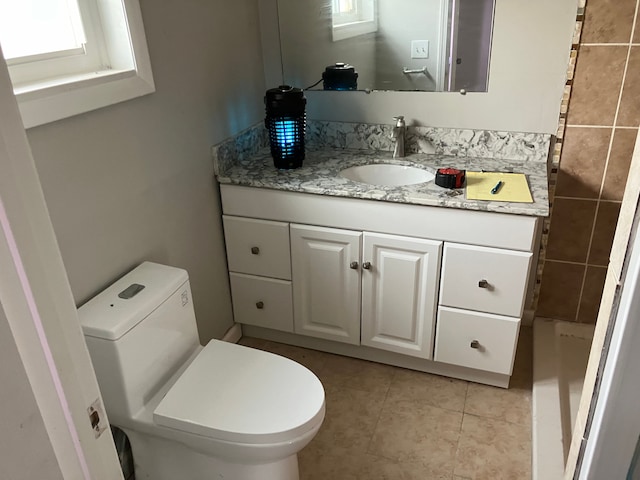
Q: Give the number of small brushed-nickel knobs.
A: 6